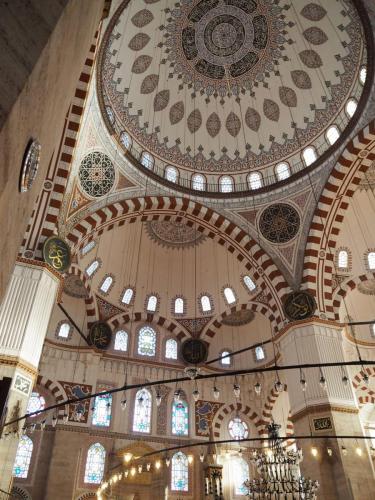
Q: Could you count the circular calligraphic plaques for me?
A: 4